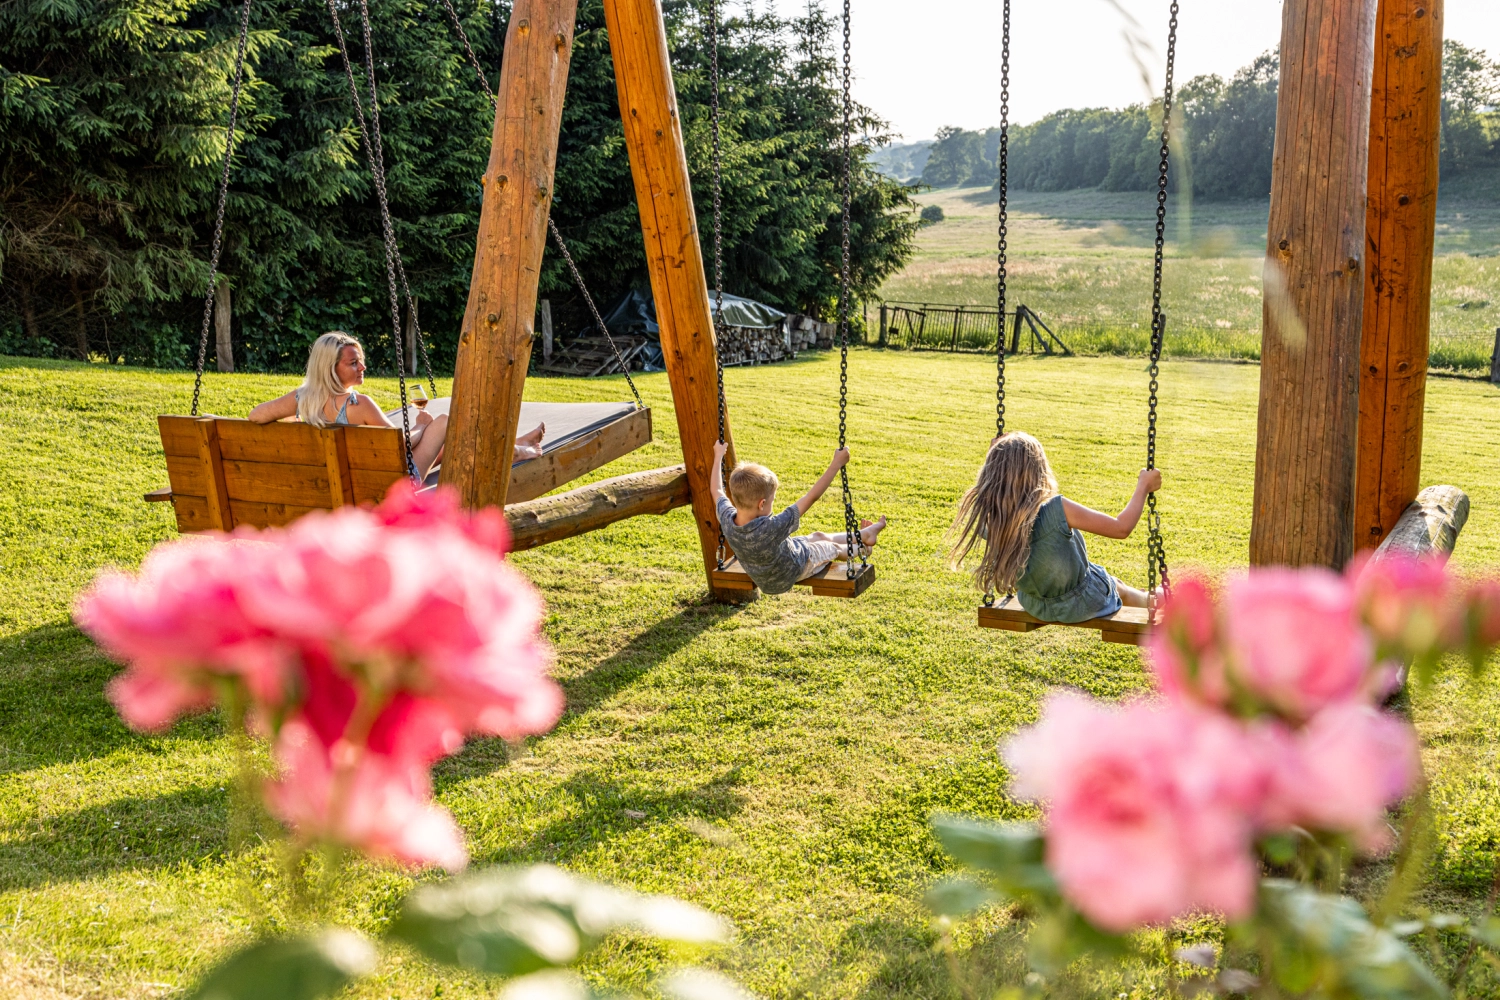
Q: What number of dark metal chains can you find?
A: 8